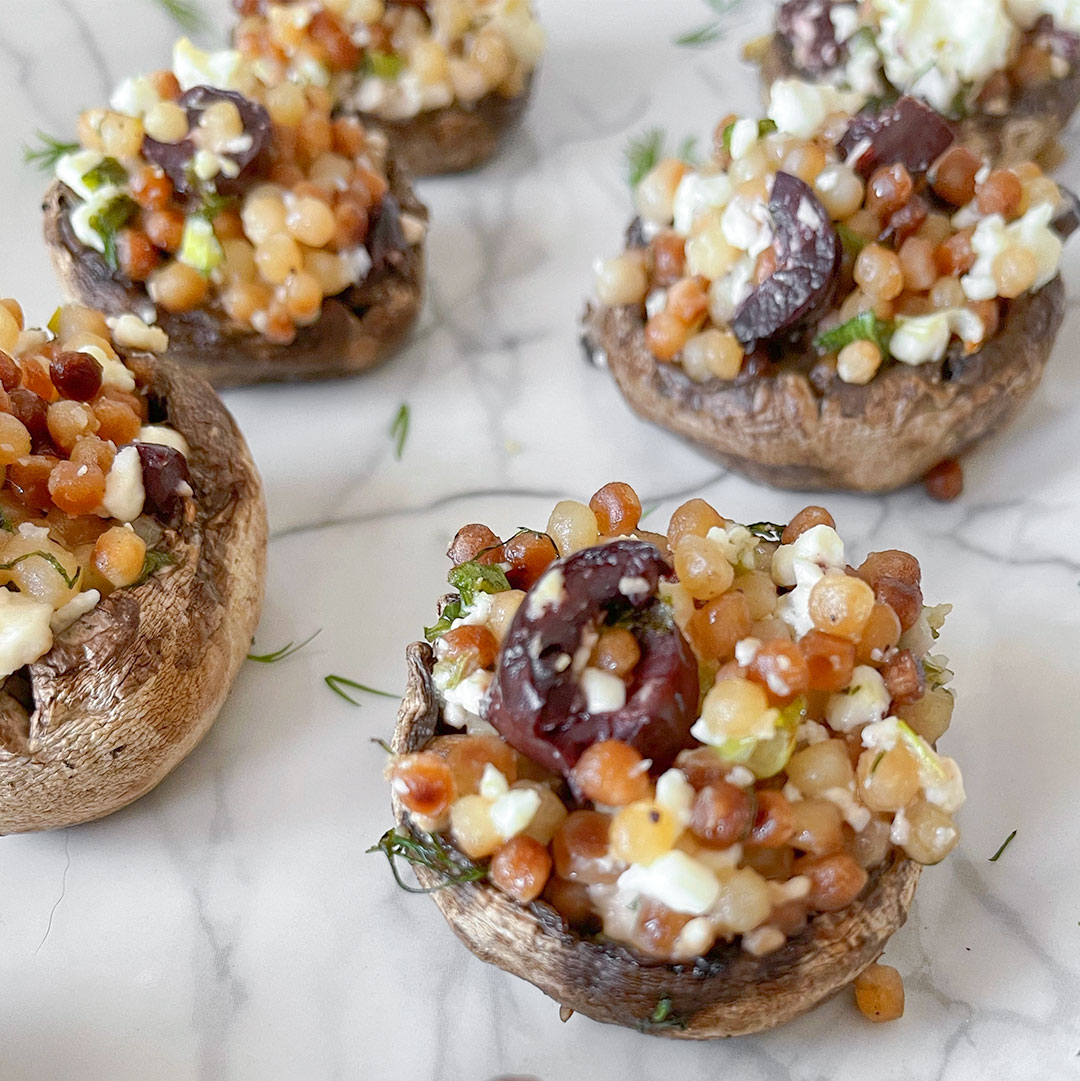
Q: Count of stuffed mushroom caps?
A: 6